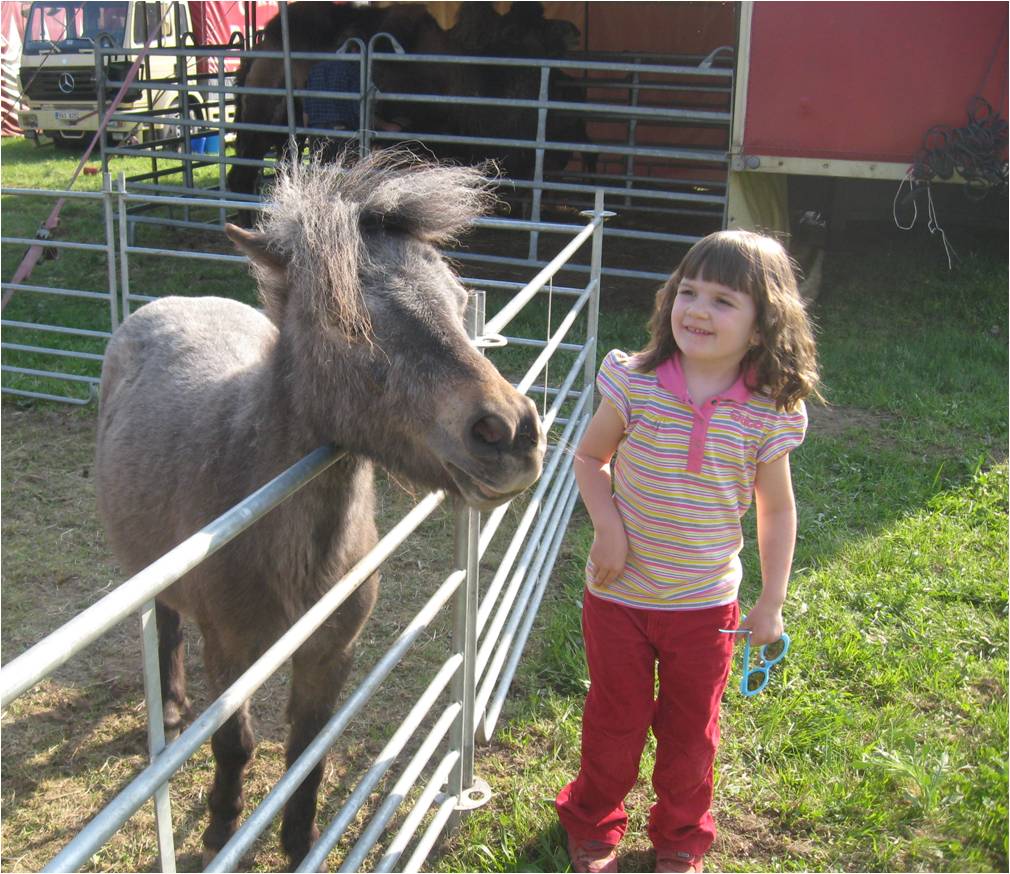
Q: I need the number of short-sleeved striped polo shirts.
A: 1